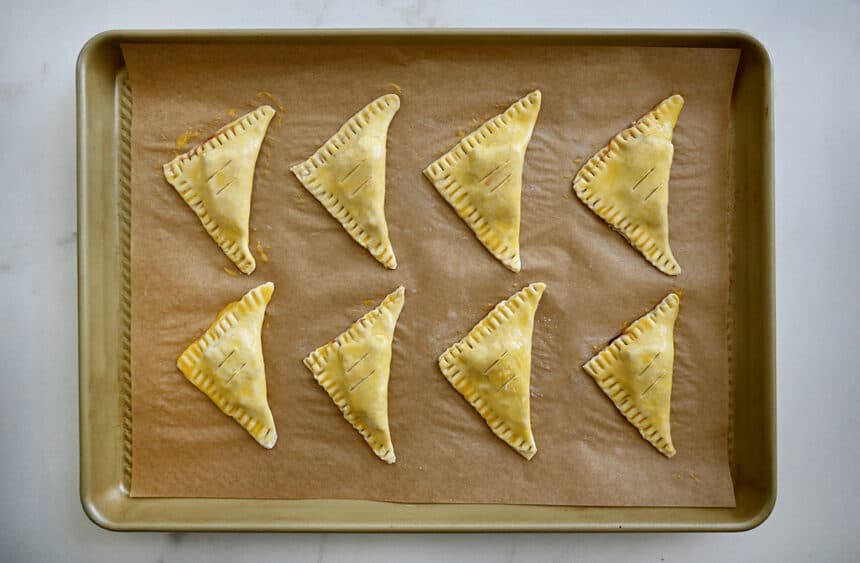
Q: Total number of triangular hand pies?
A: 8